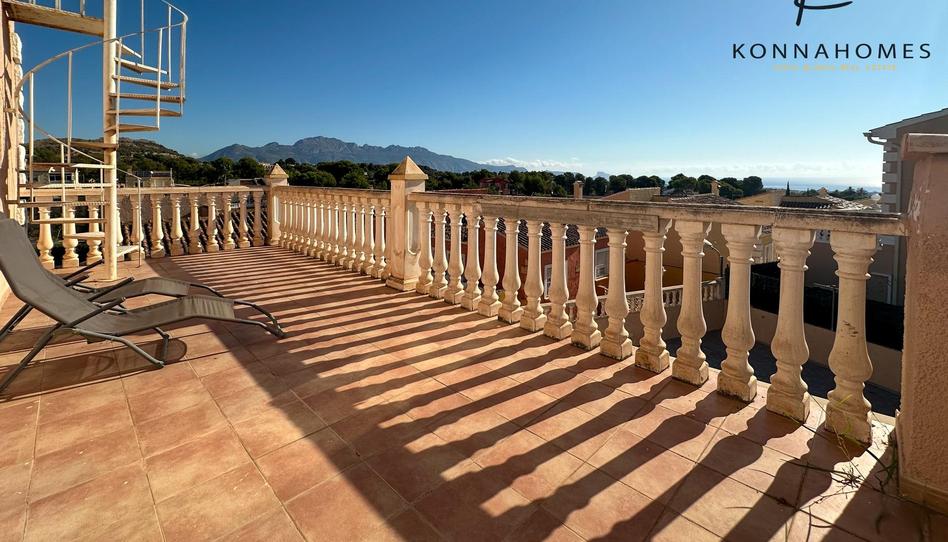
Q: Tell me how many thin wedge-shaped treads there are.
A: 13